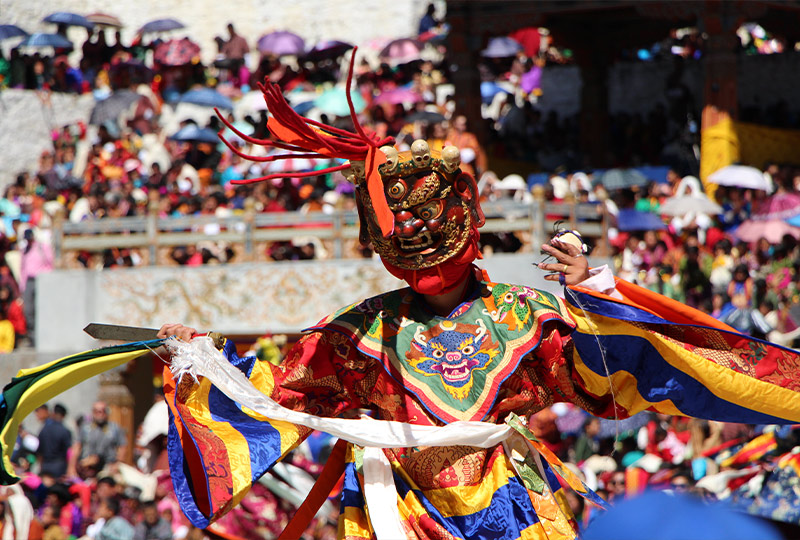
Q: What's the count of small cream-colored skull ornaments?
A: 5